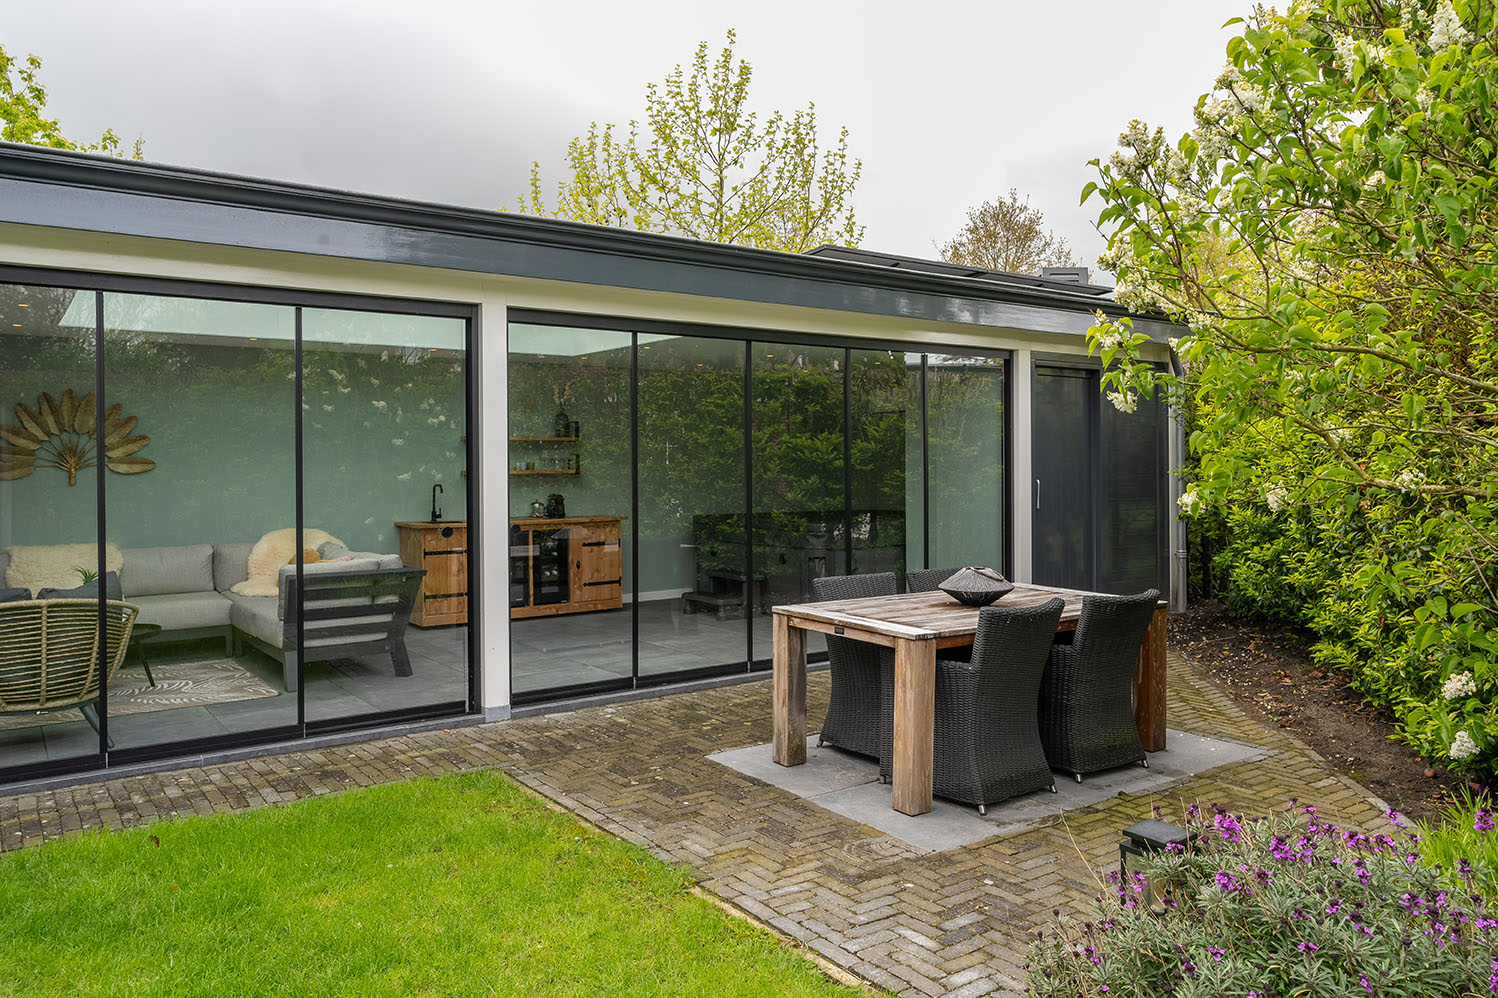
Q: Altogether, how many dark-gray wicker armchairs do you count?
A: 4